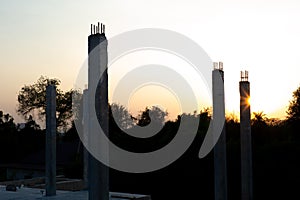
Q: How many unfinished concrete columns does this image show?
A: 5